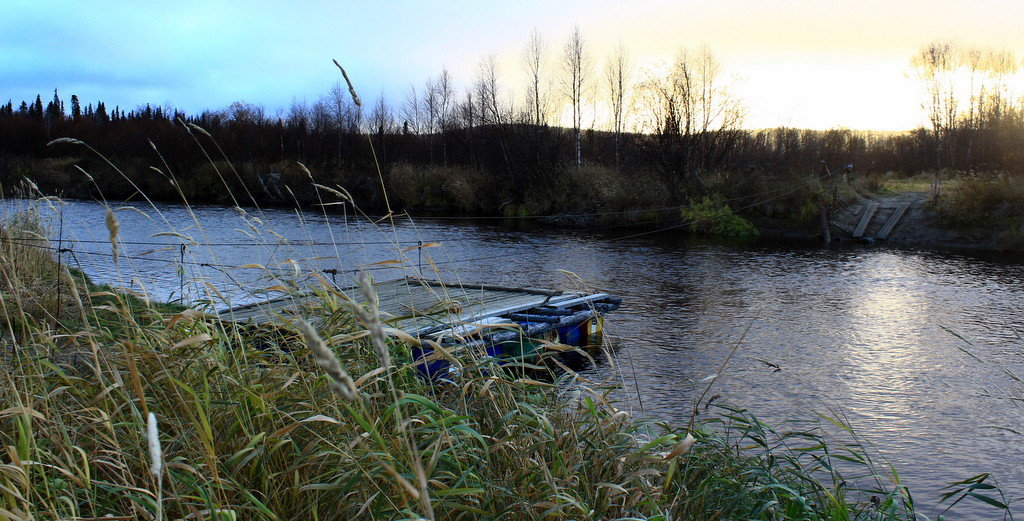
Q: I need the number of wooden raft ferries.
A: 1